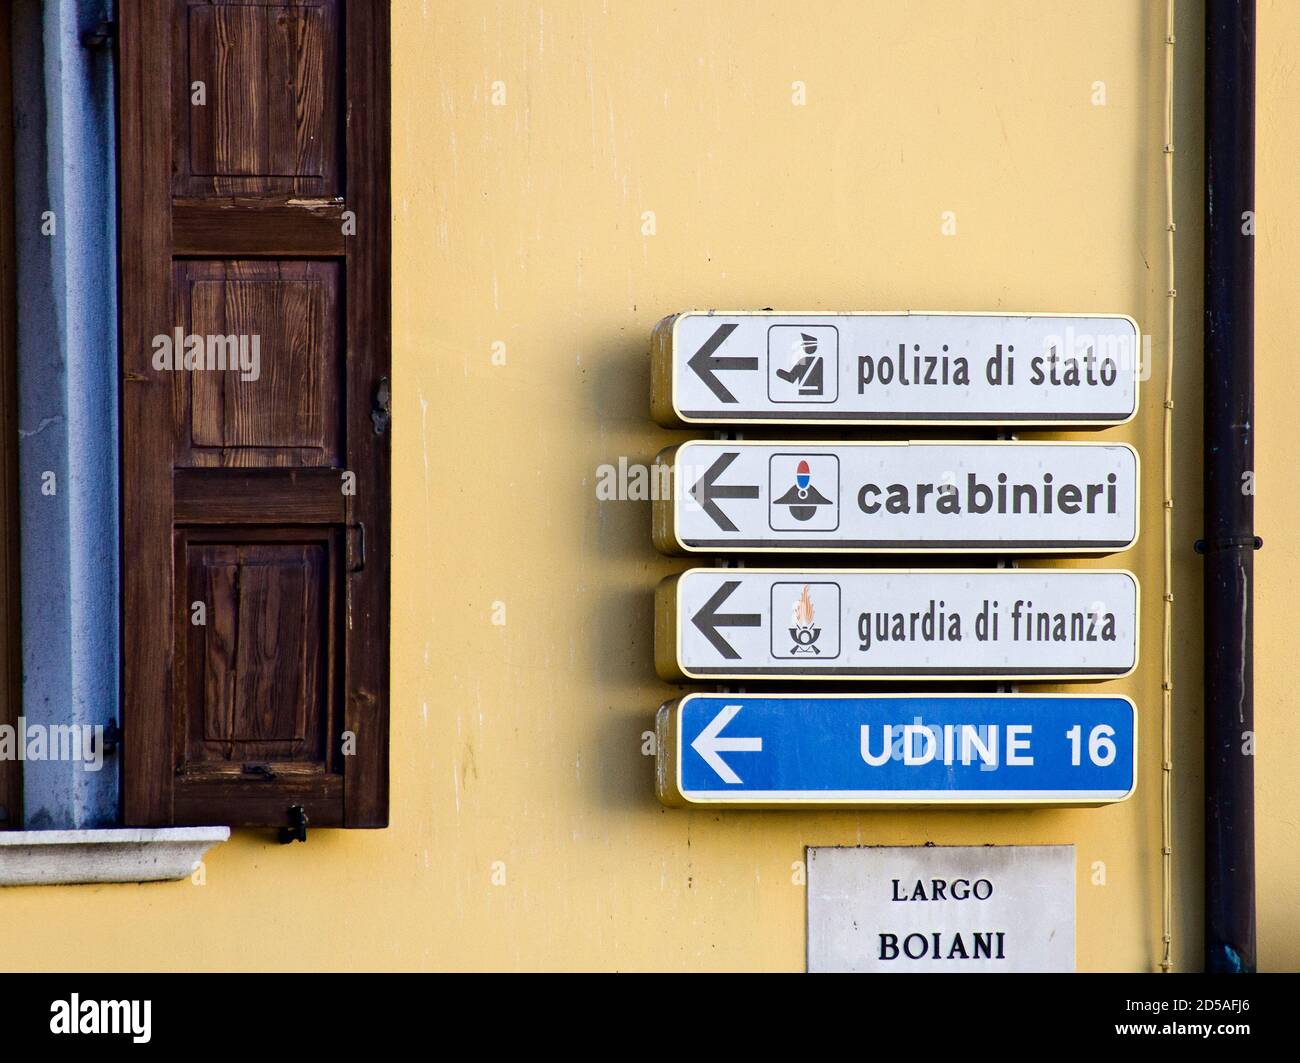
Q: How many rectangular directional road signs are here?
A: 4